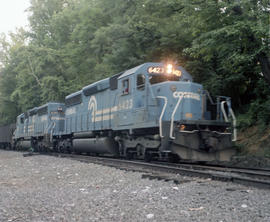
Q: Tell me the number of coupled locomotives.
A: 2